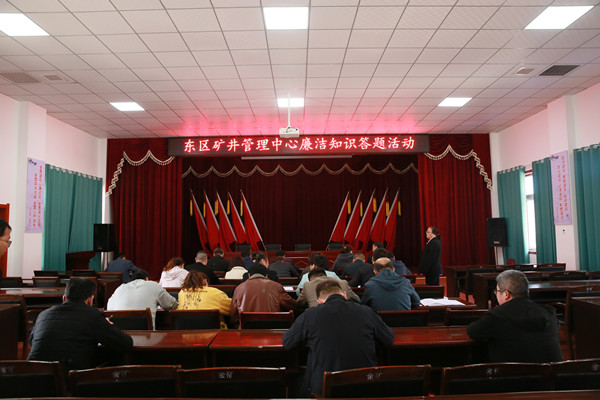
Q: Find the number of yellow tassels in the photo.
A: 10